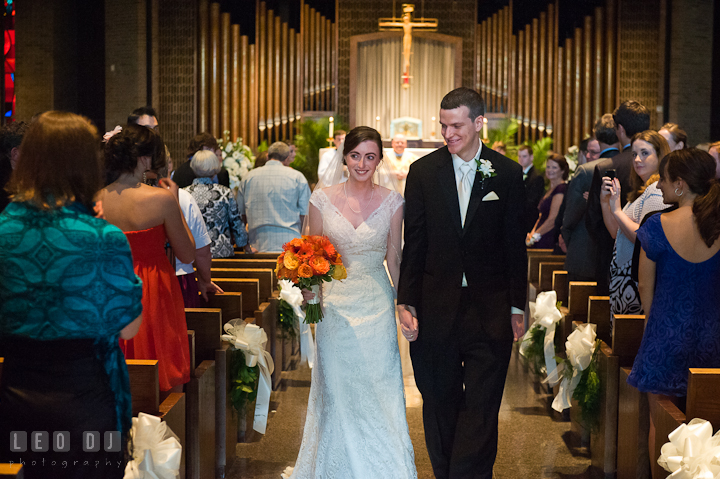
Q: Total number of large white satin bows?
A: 6